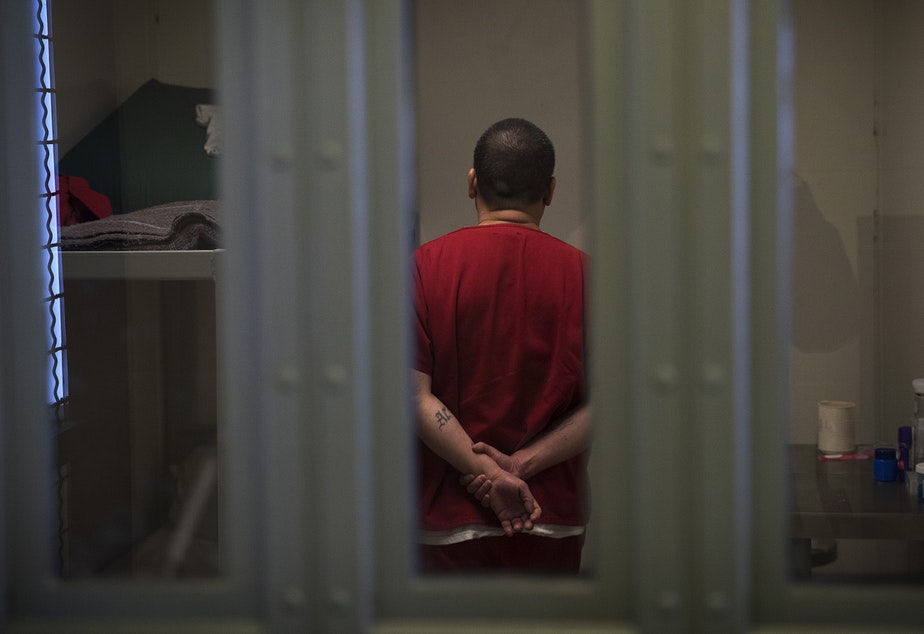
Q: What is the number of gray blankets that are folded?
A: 1